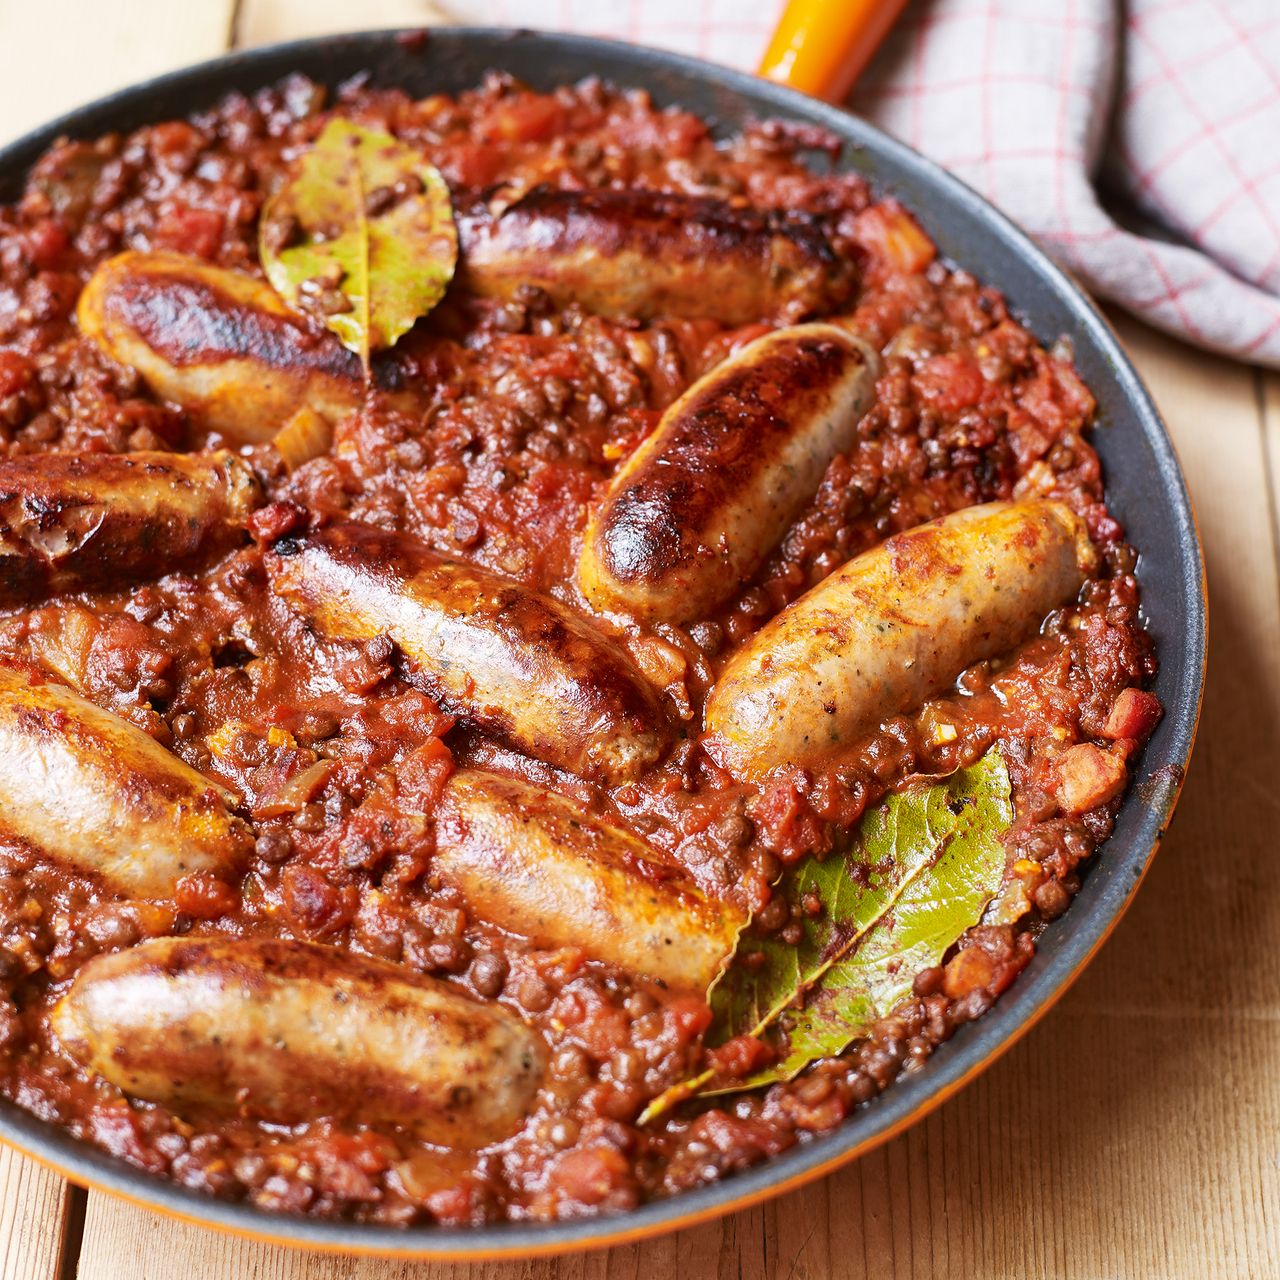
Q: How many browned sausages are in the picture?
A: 9